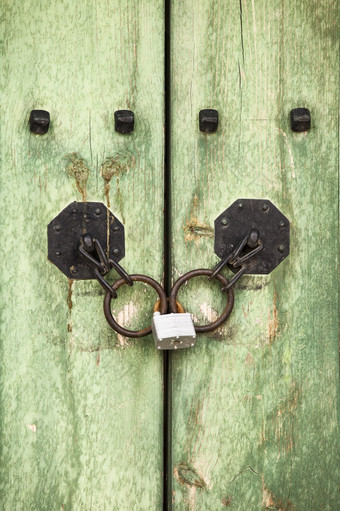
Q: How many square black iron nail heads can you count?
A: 4